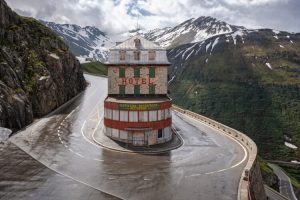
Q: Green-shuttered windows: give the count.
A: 6